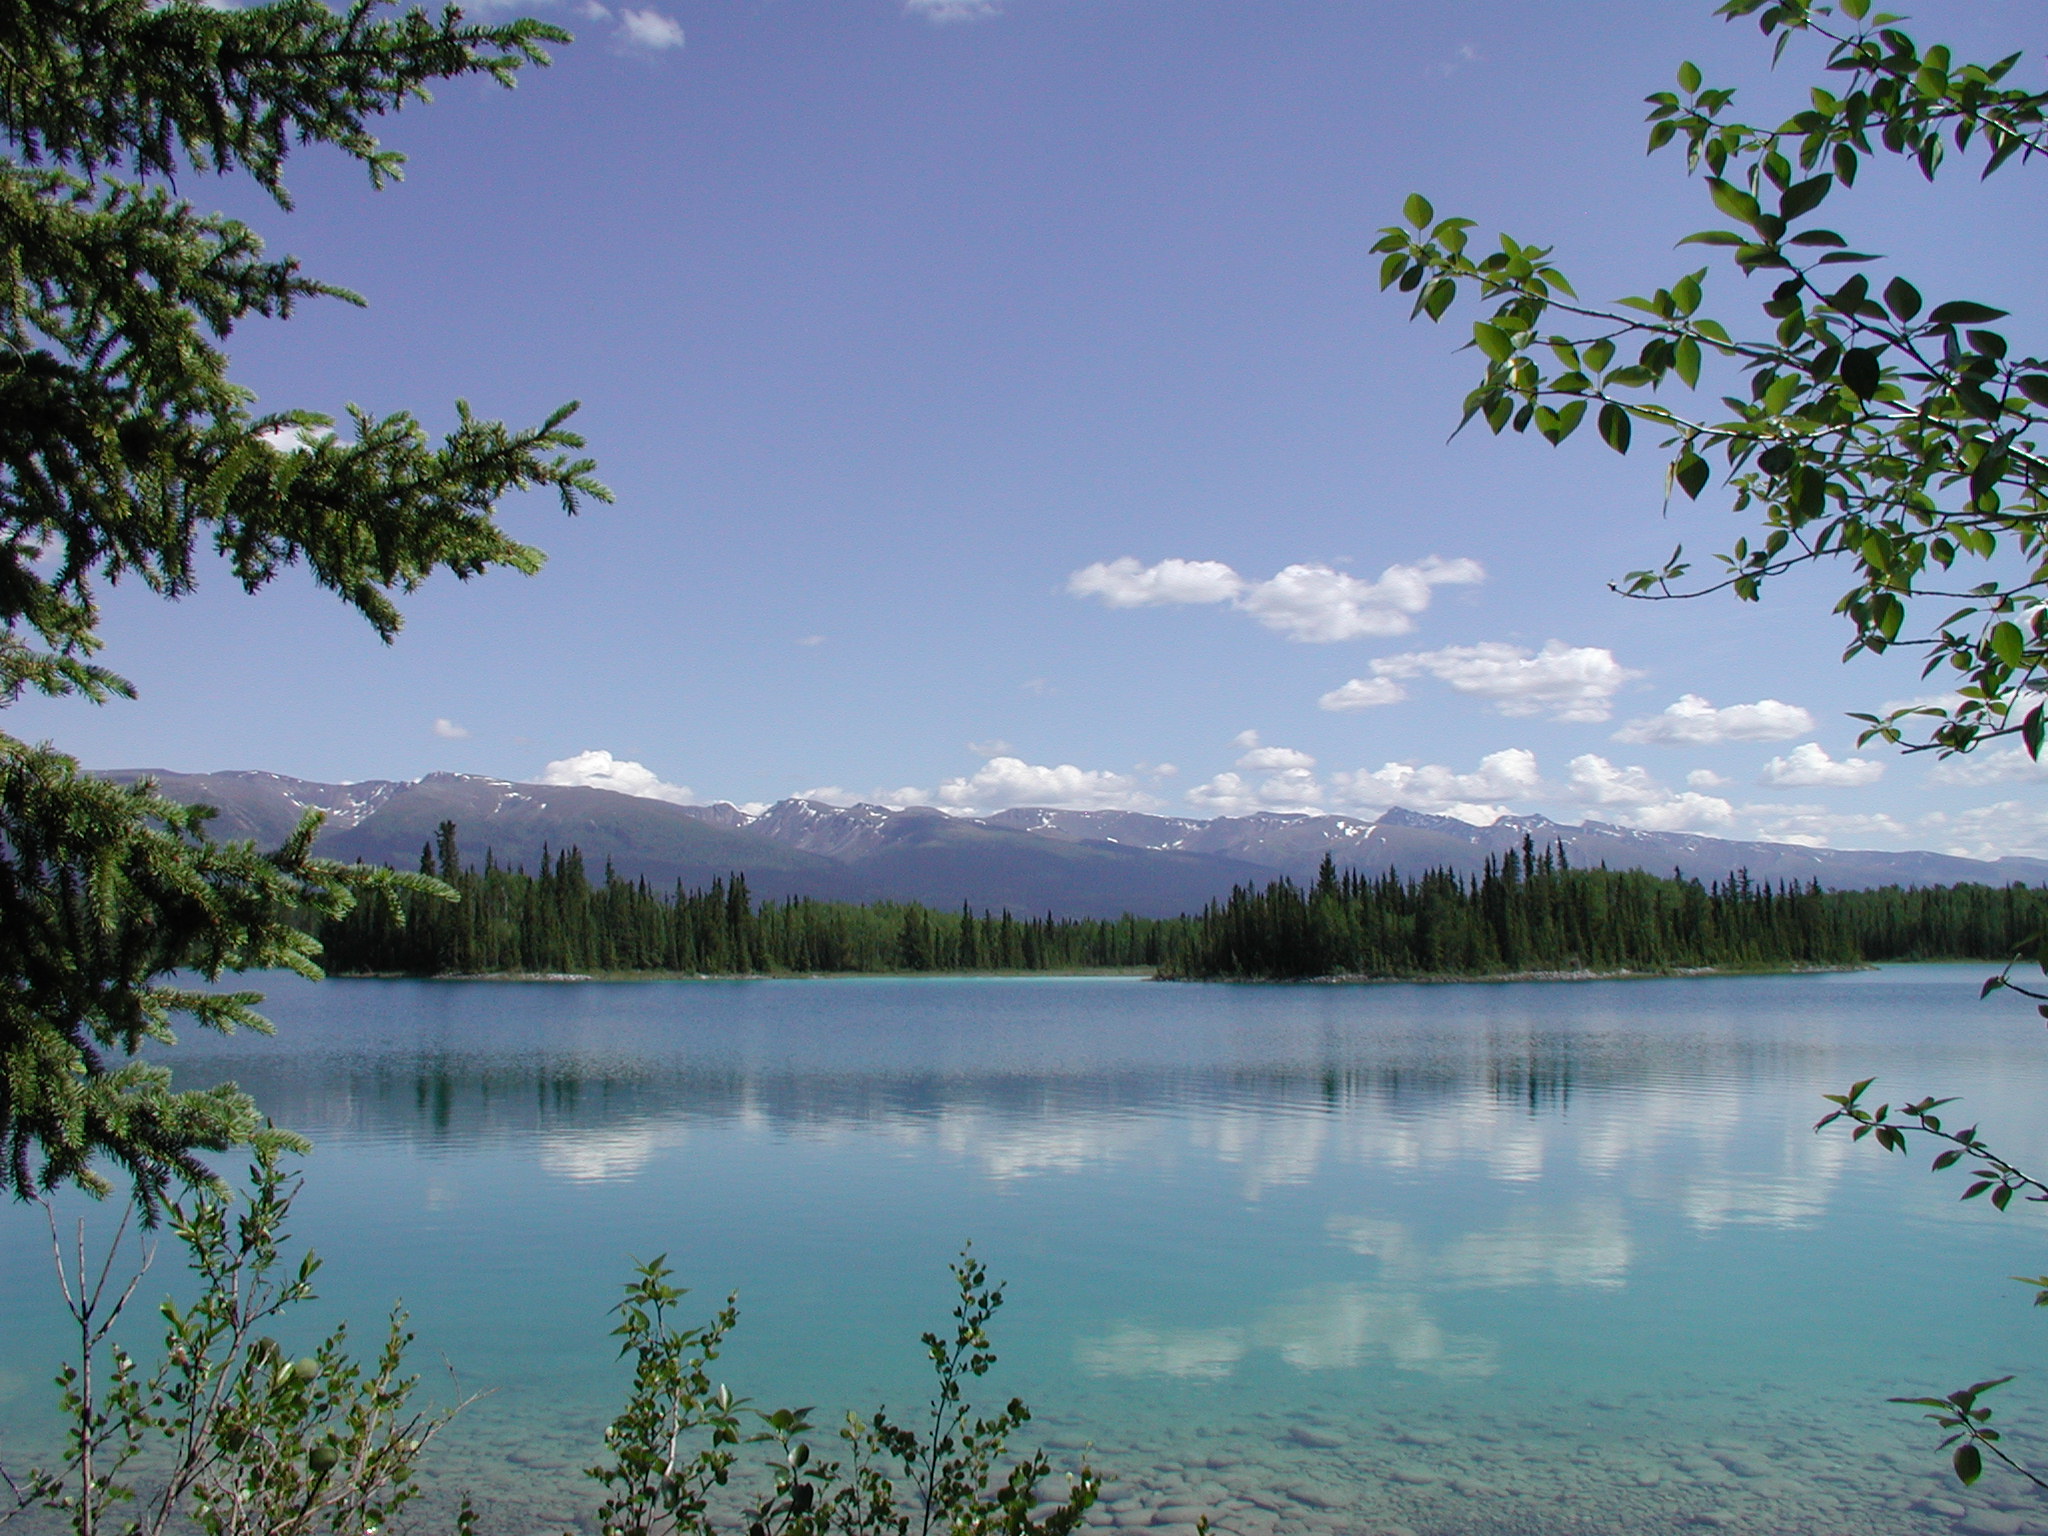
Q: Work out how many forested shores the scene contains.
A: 2